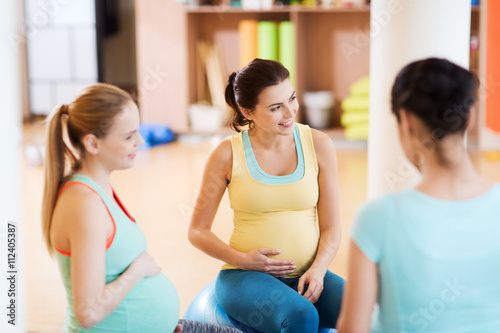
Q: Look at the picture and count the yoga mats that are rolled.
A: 3